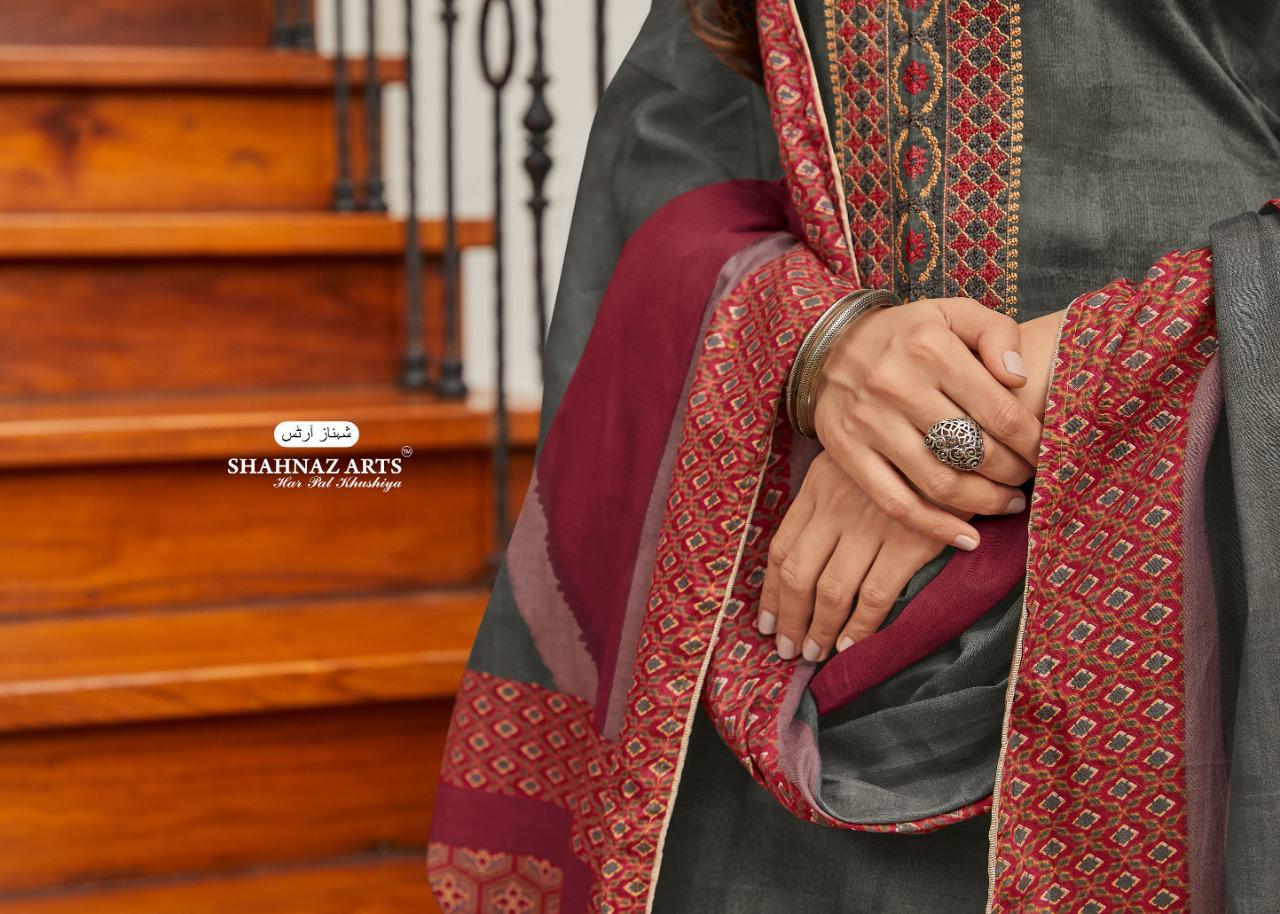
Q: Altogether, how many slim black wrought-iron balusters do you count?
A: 9